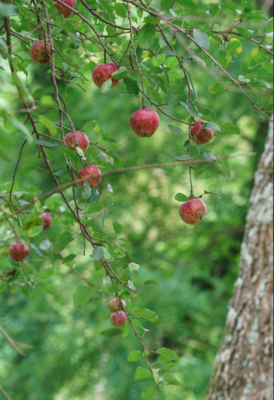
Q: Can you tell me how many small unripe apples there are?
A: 2